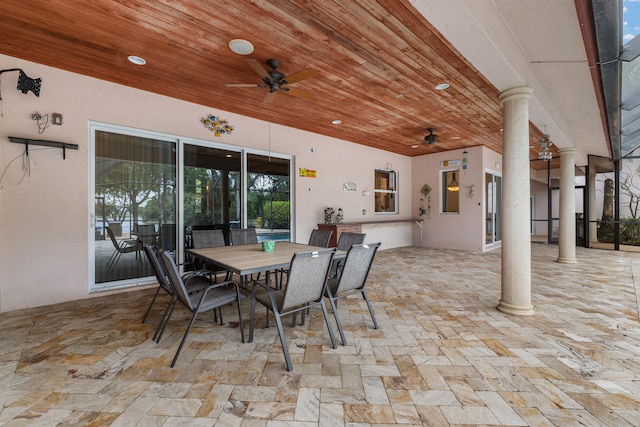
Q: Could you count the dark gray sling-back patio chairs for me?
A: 8